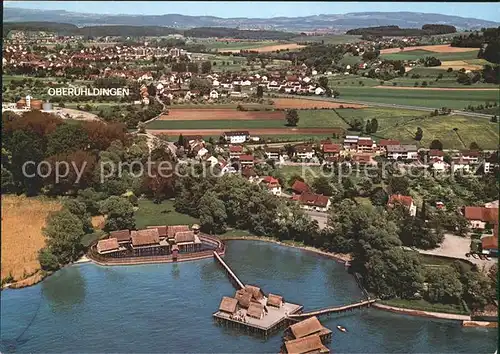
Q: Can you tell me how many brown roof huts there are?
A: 13